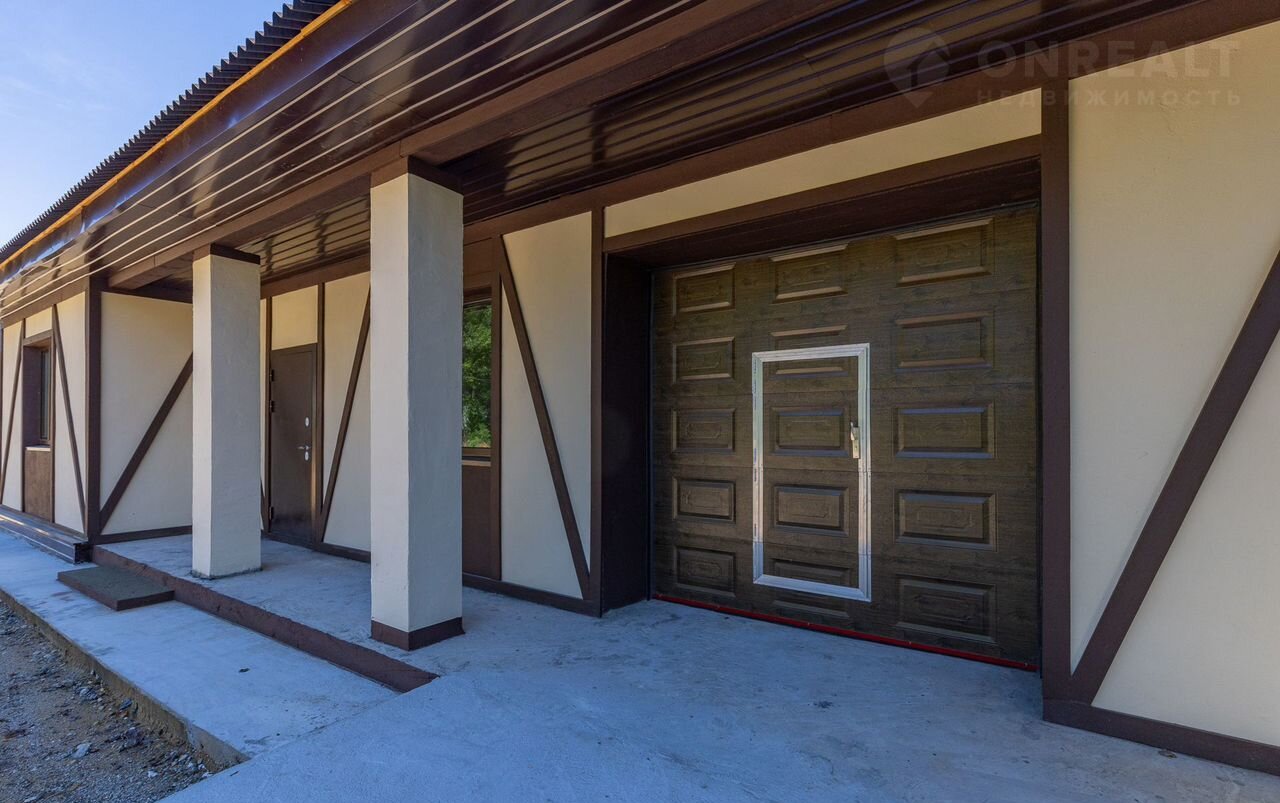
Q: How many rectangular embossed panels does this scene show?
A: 15